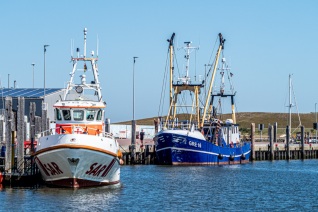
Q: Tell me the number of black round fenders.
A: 3